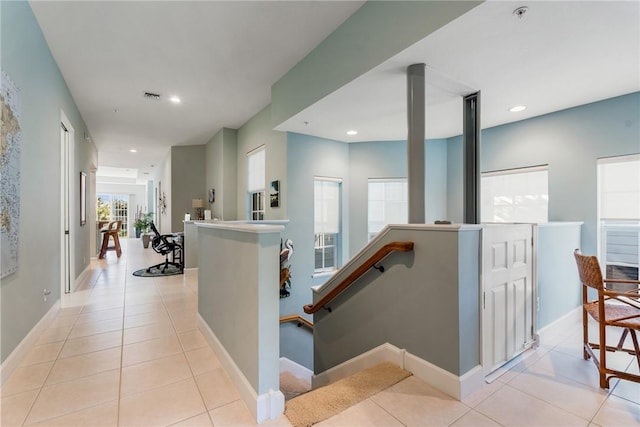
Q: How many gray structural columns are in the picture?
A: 2